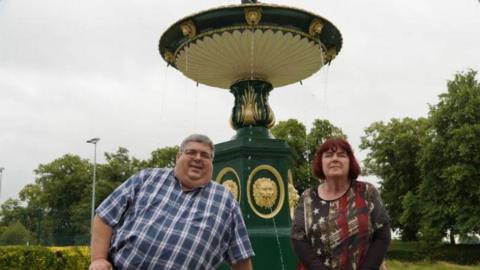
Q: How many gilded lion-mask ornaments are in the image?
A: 8